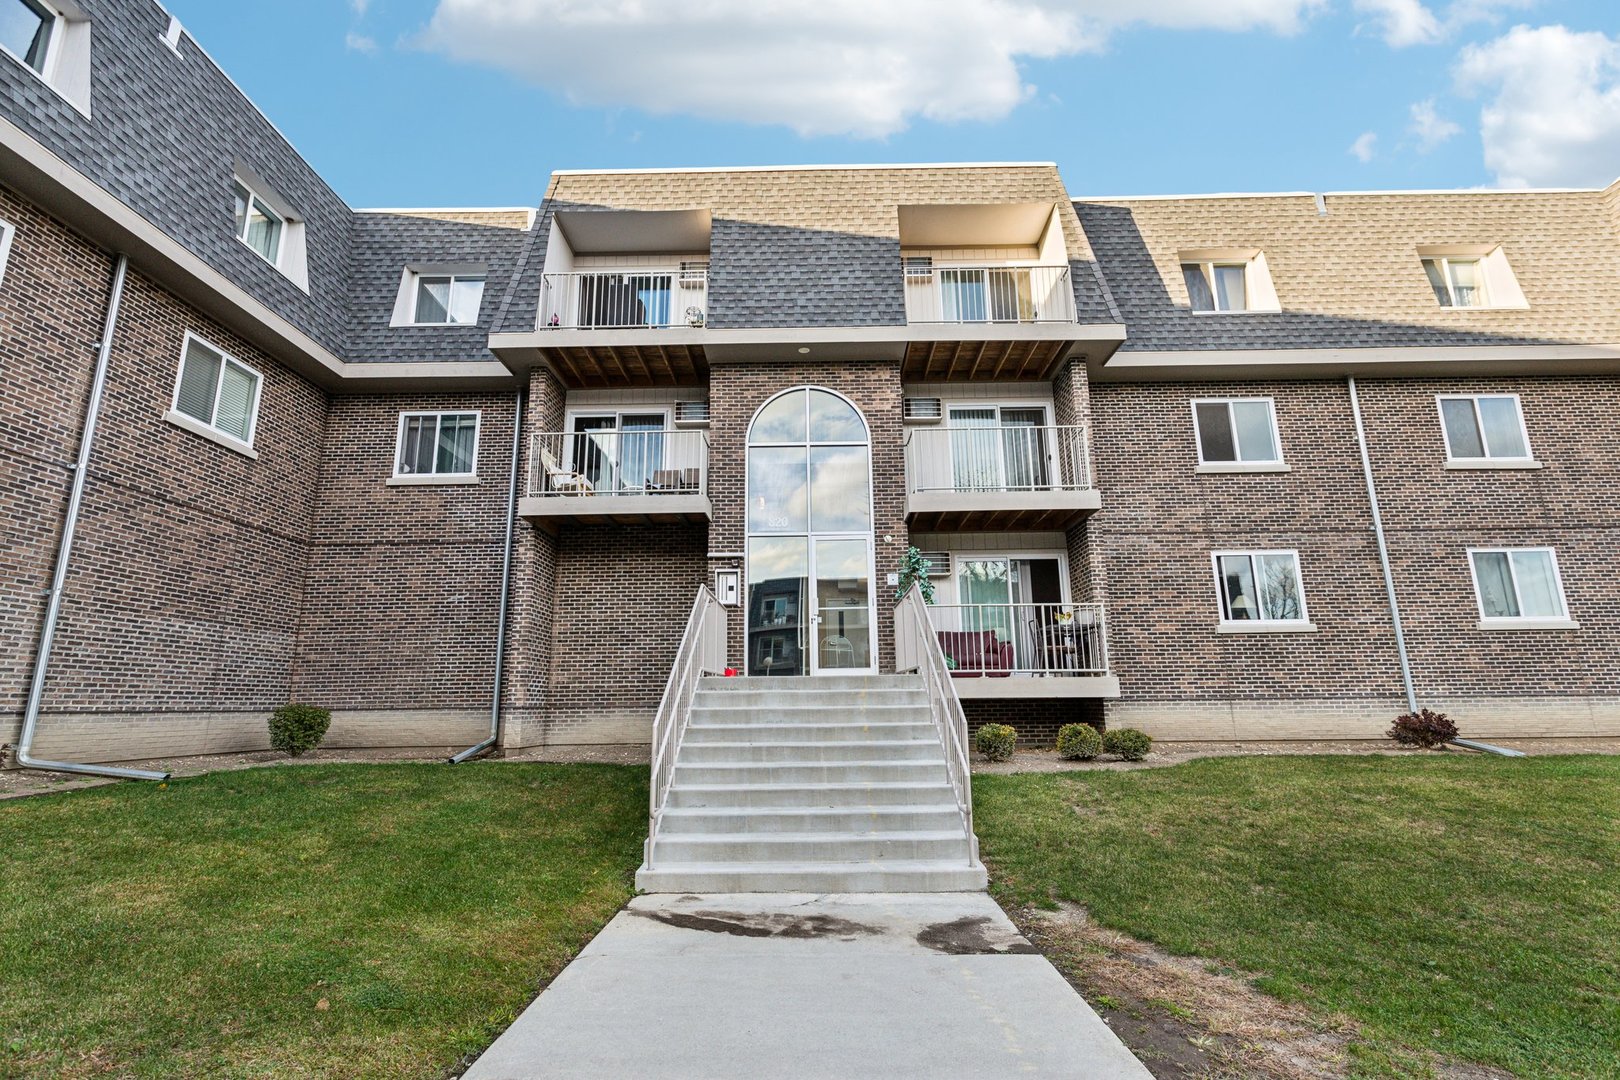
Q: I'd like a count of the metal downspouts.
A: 3